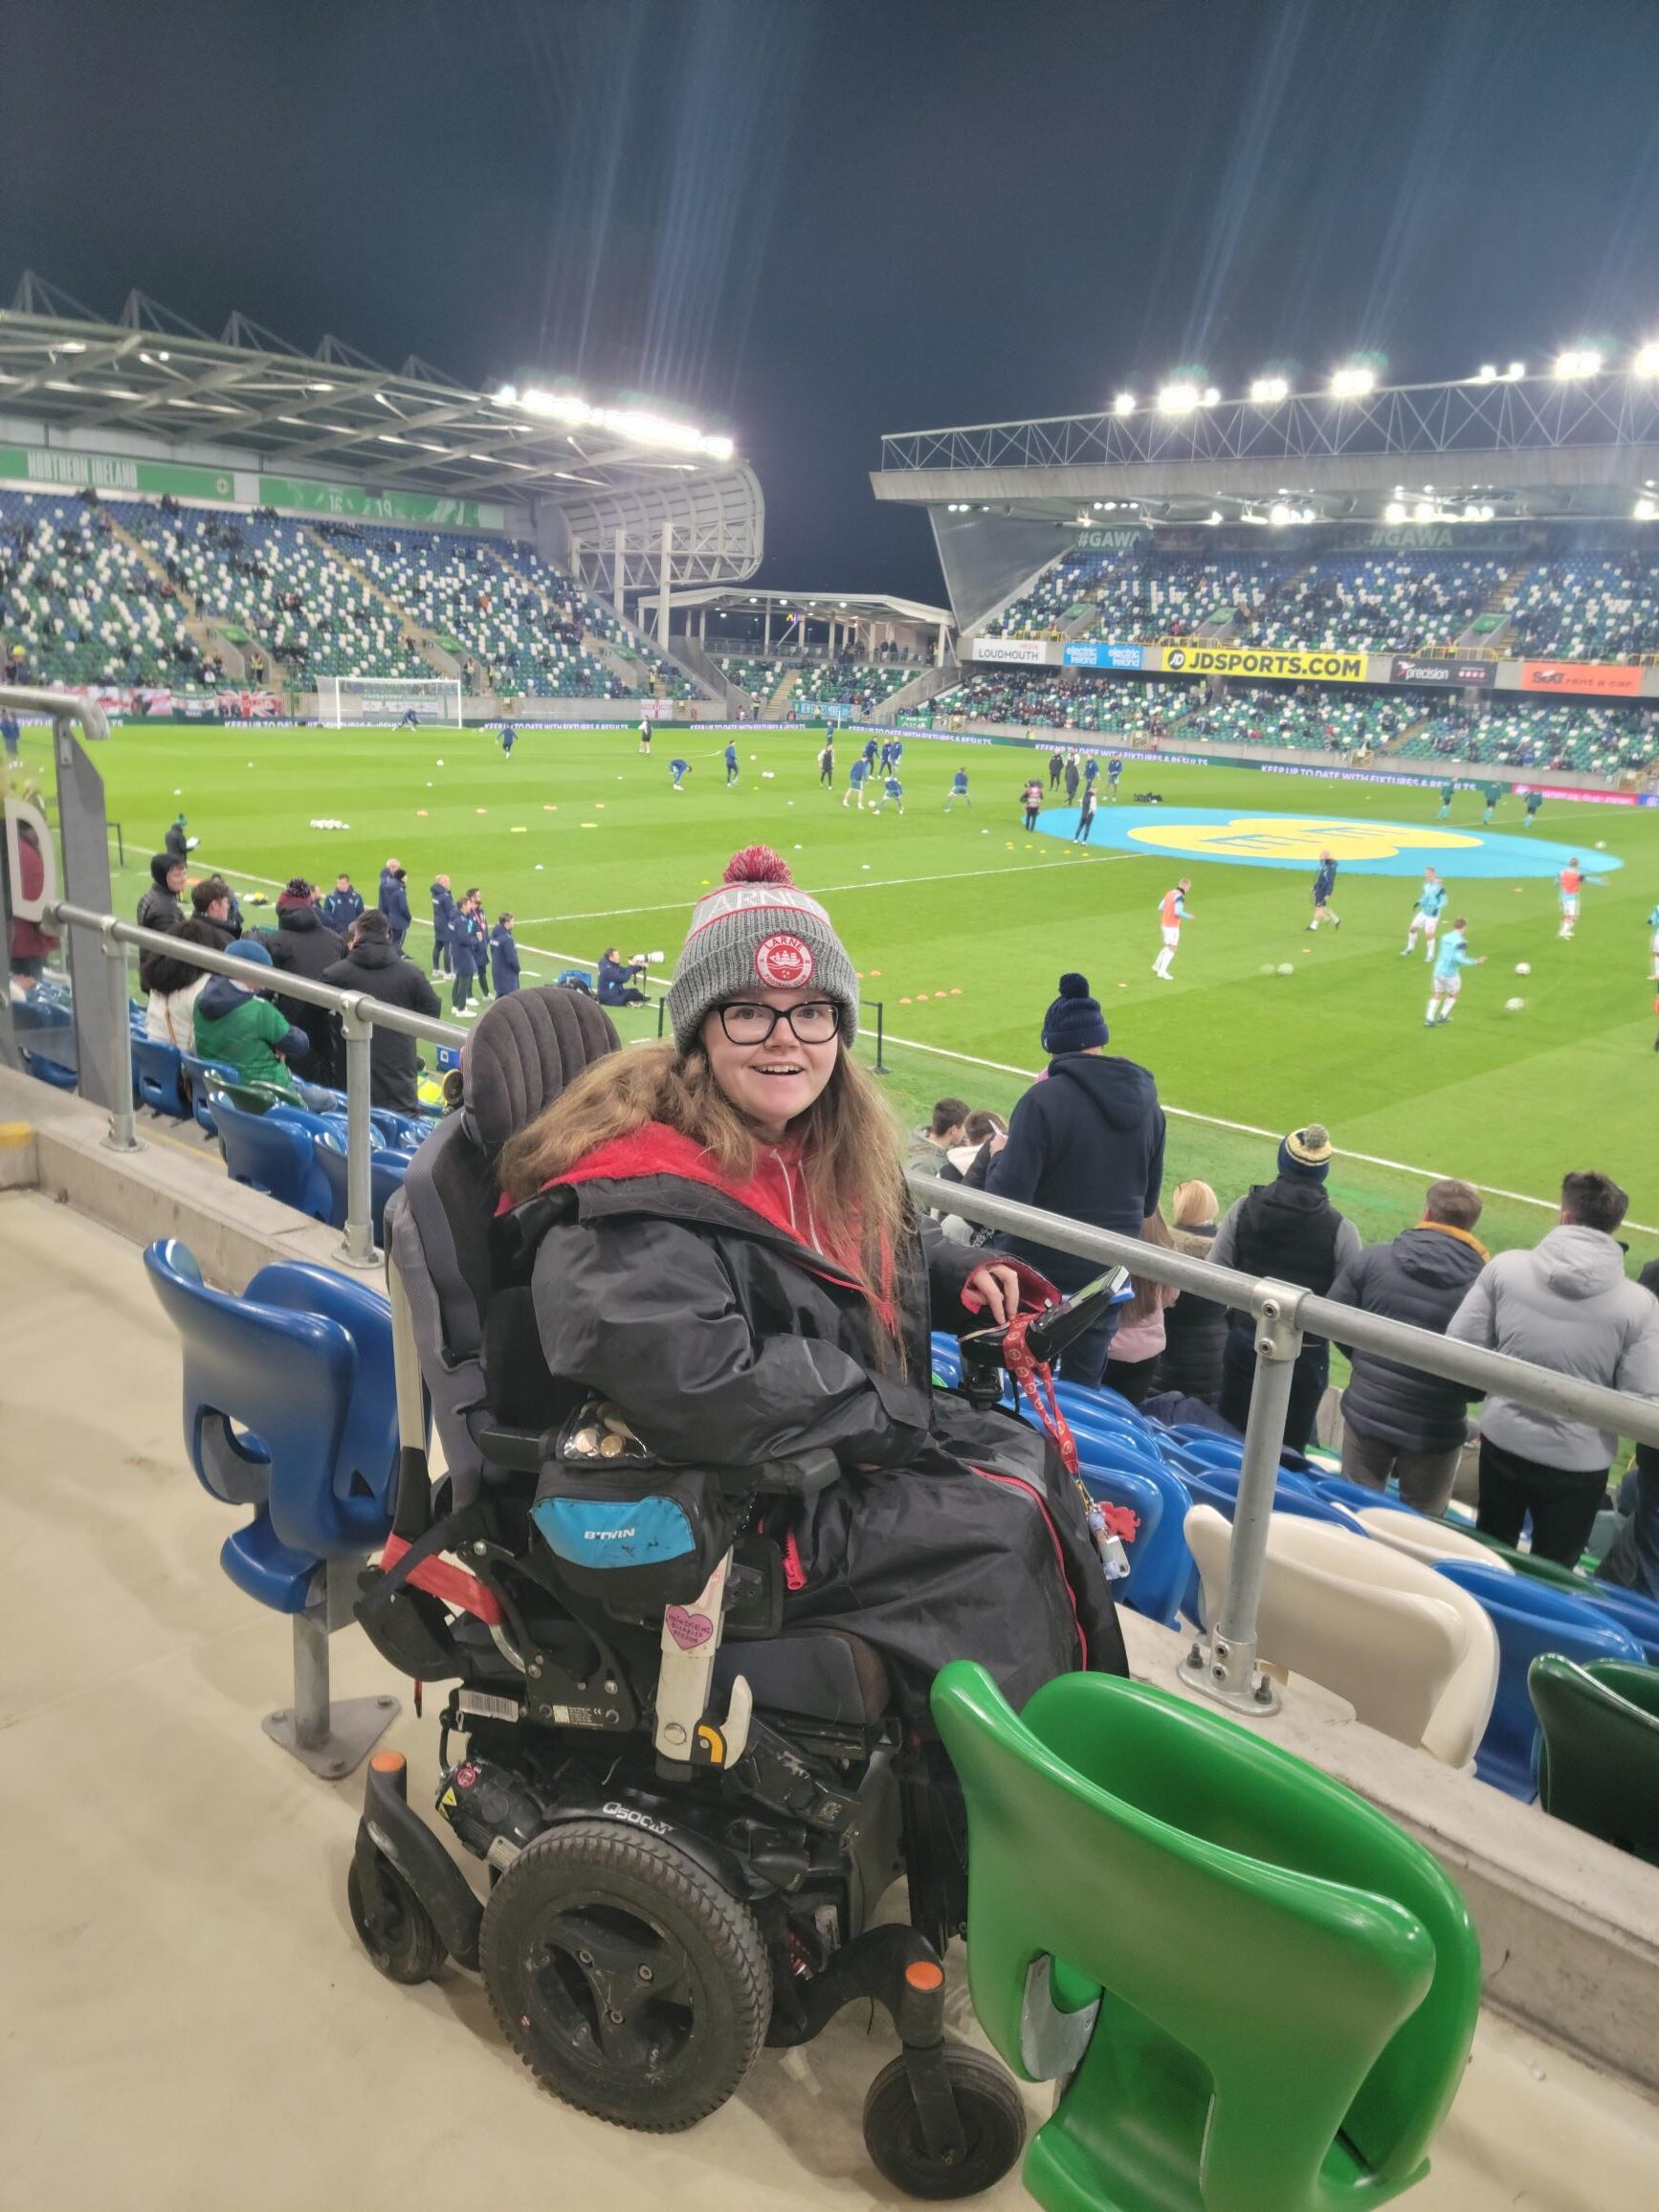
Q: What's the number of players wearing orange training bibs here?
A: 2